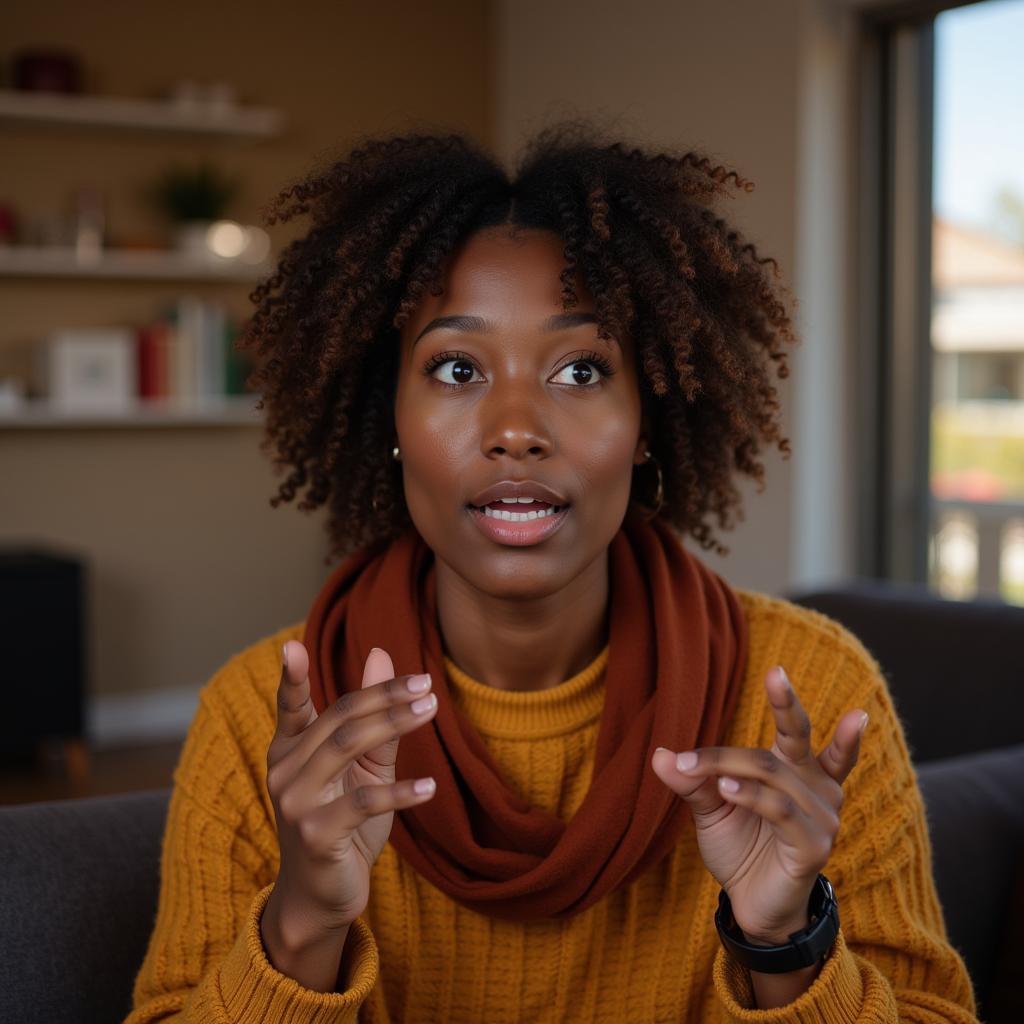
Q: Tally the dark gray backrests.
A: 2